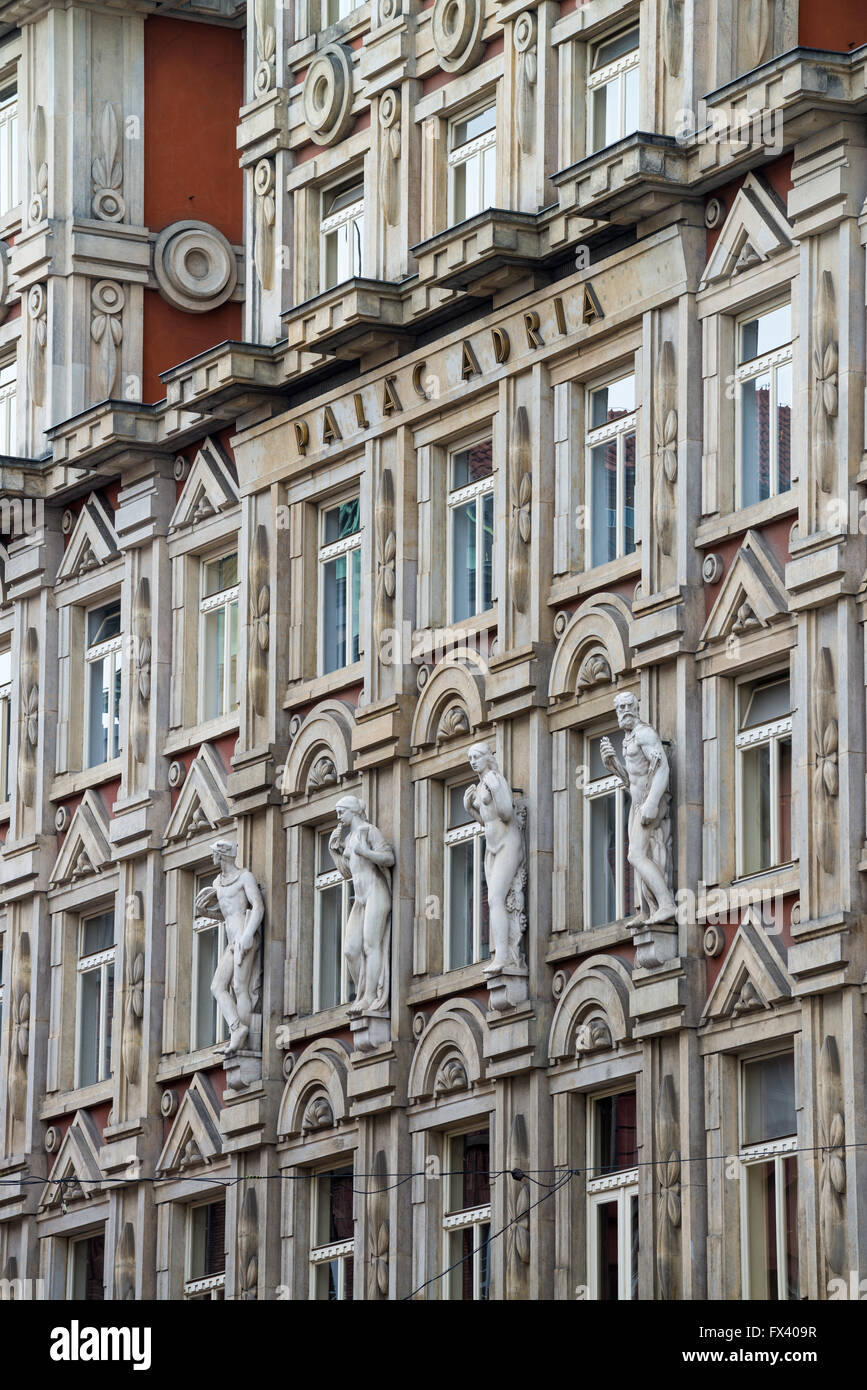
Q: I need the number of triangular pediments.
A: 9